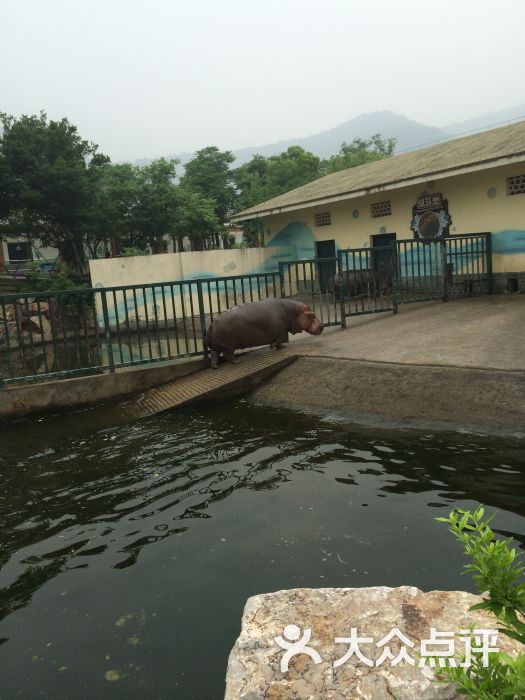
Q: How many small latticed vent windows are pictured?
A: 3